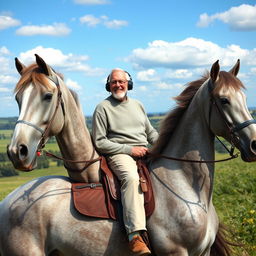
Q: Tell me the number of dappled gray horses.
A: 2